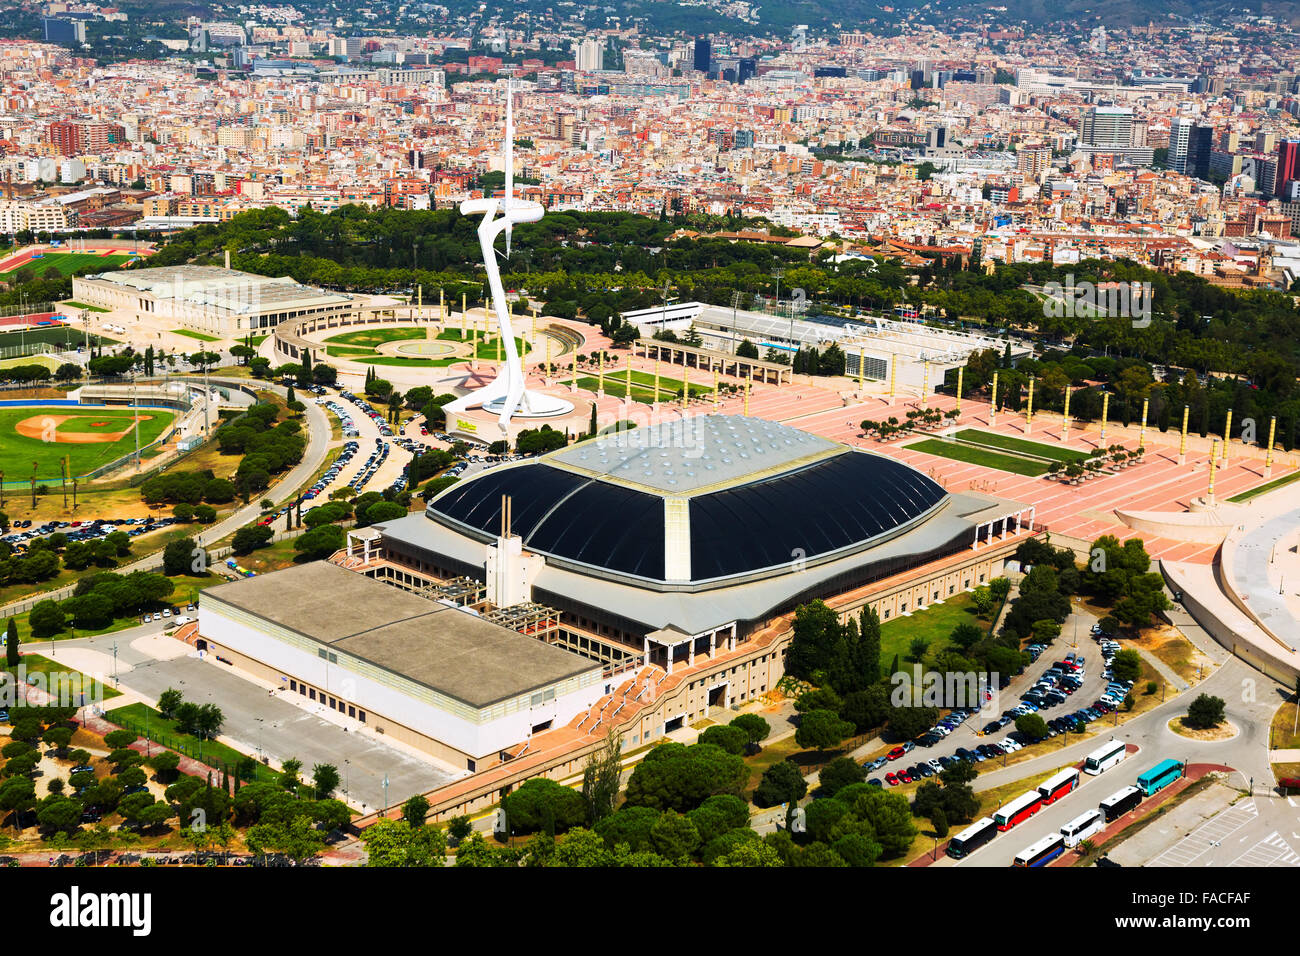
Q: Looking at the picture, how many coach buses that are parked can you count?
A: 8